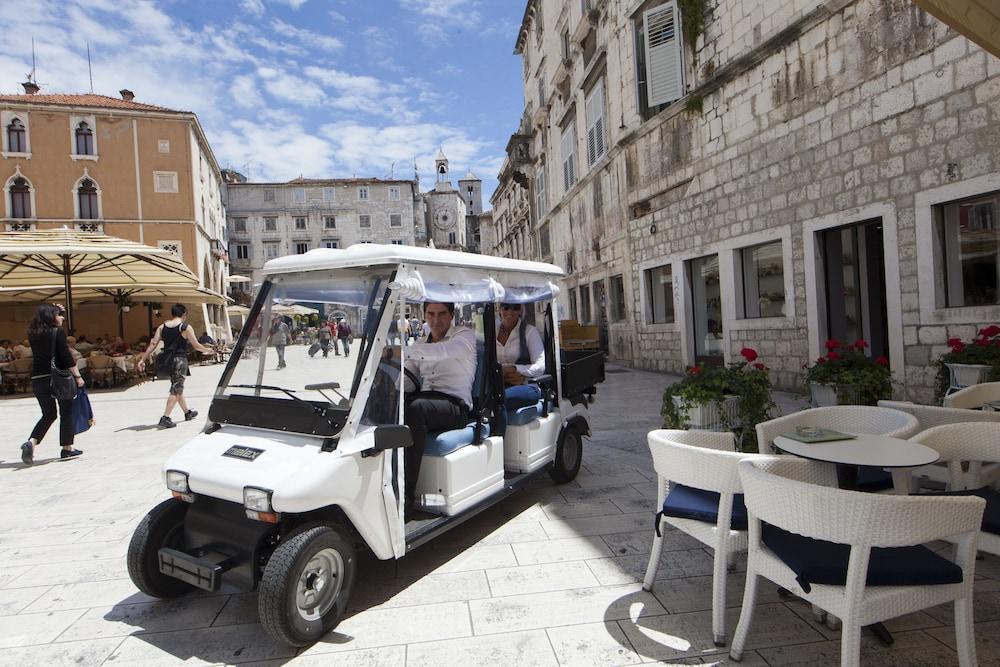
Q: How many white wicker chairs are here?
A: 6